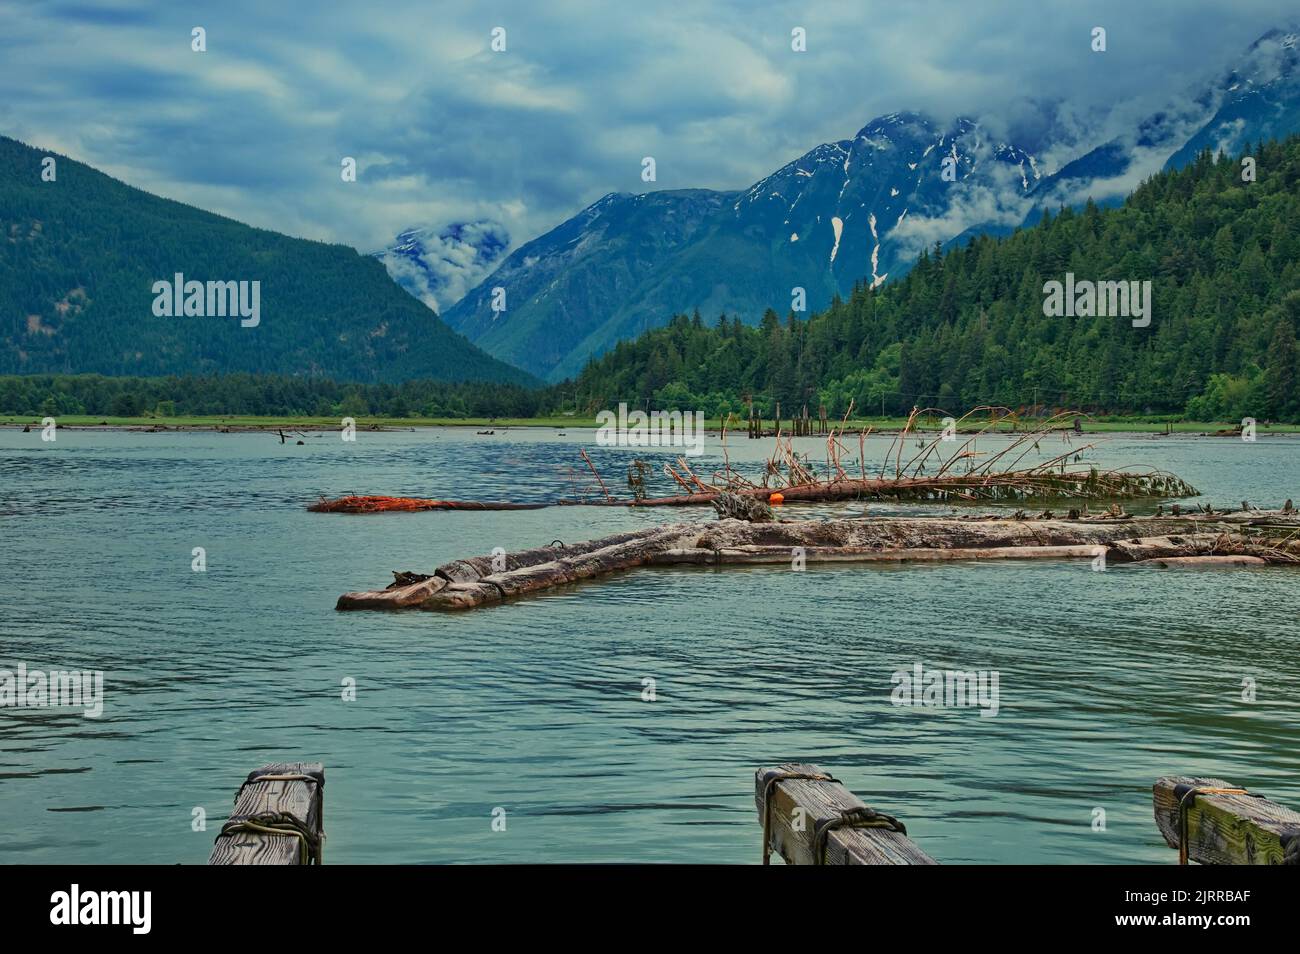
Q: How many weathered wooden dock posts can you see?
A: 3